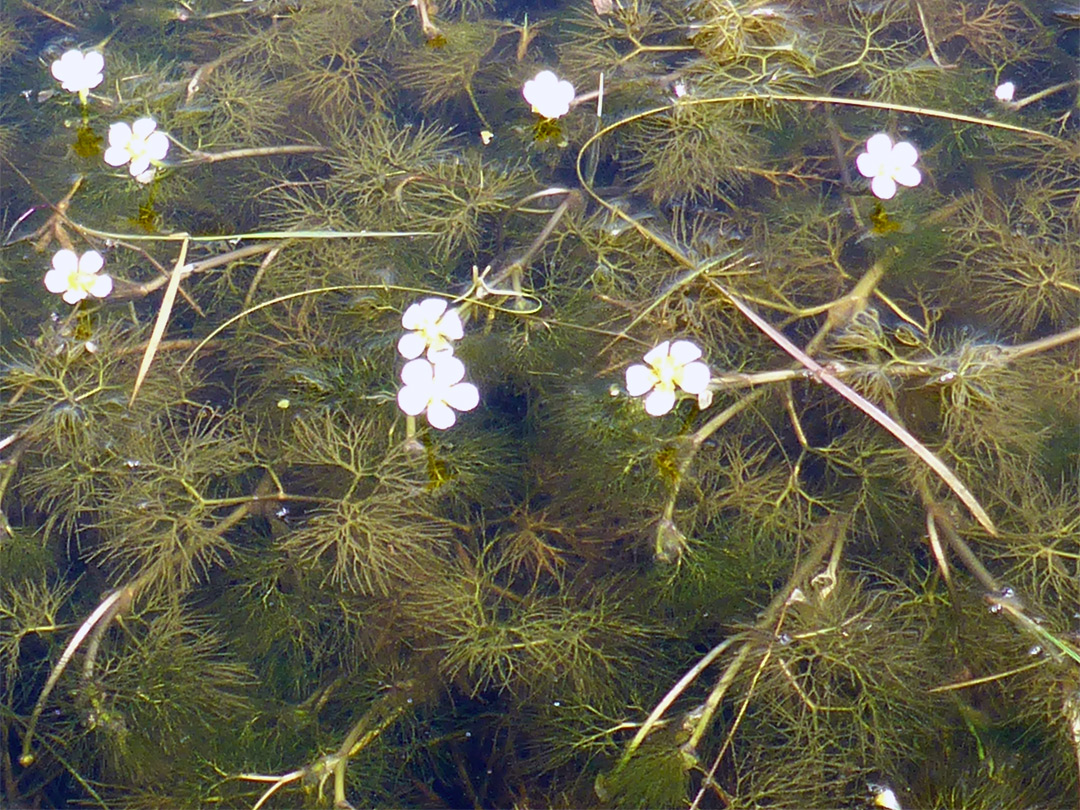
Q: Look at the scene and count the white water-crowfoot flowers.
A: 8